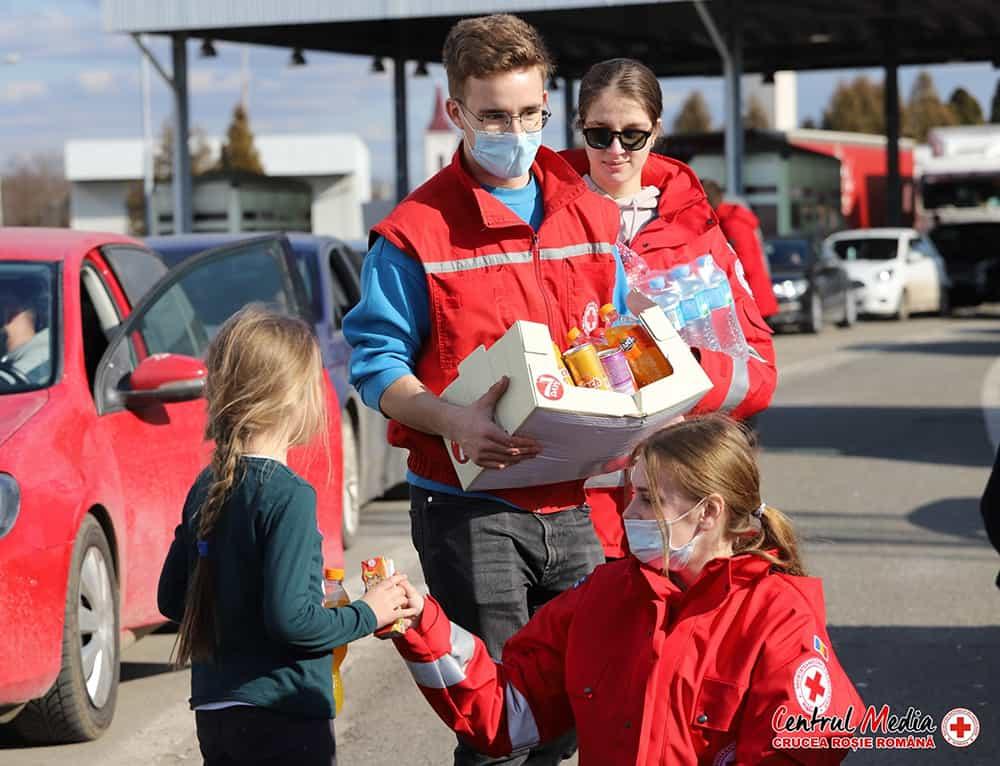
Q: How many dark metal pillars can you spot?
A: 5